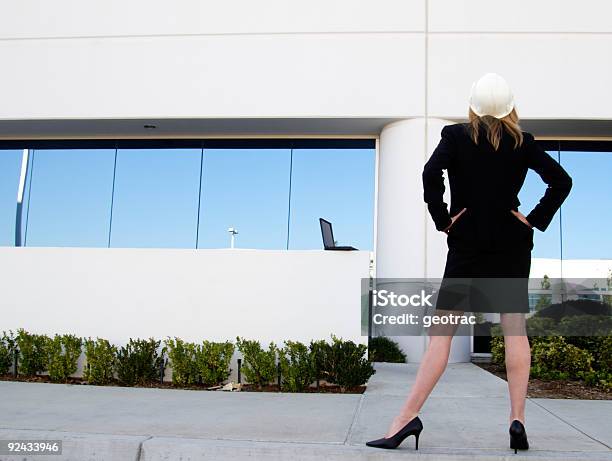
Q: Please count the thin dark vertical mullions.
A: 5